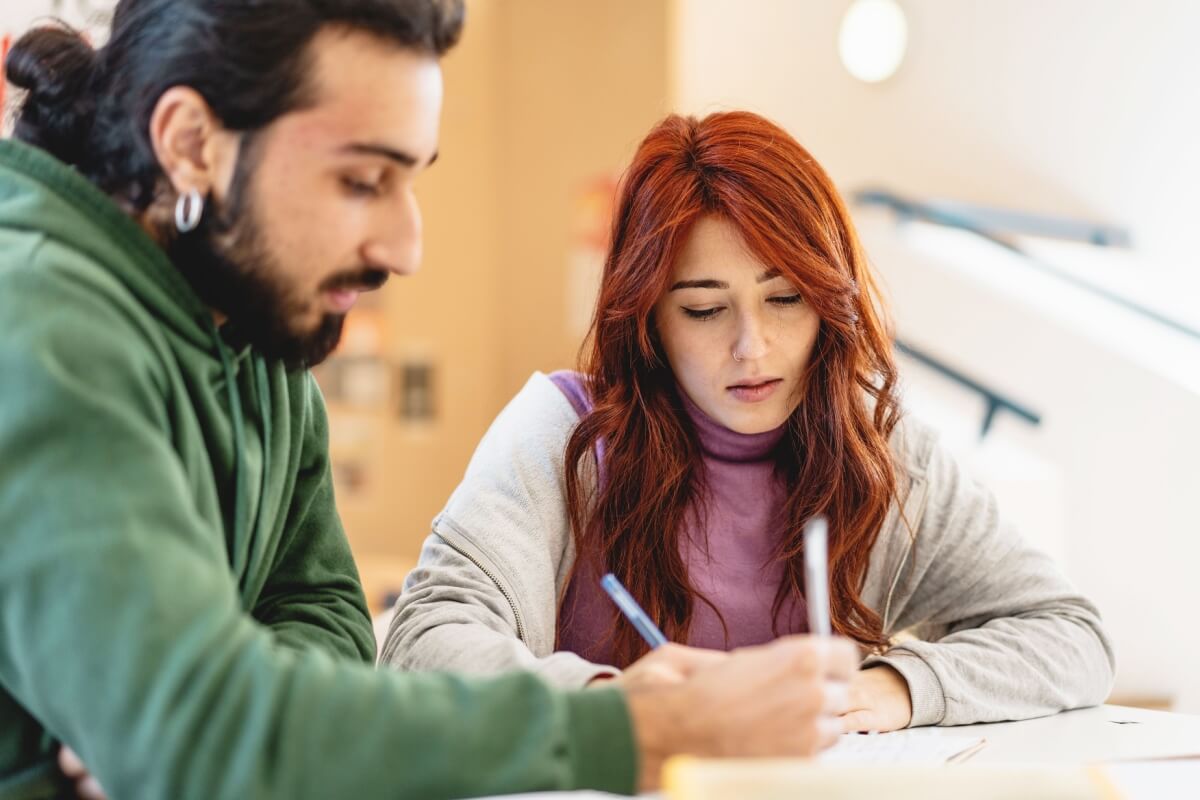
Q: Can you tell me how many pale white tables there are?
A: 1